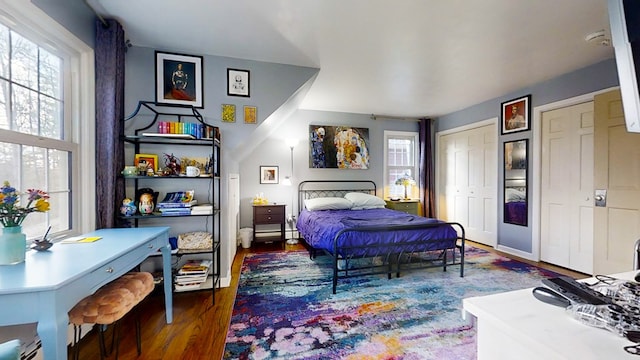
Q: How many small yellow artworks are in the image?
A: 2